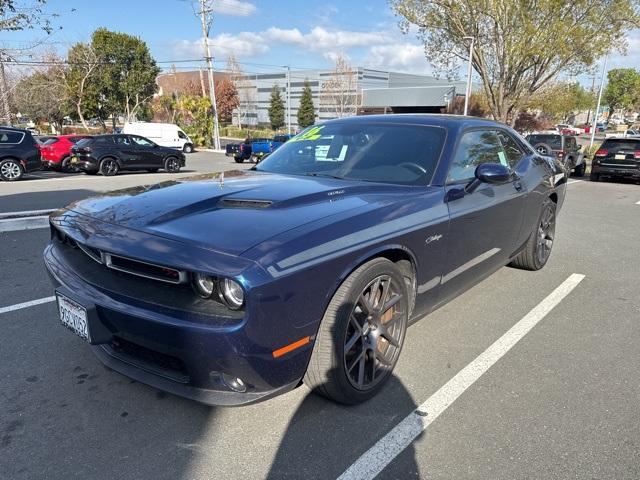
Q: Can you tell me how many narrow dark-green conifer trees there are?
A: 2